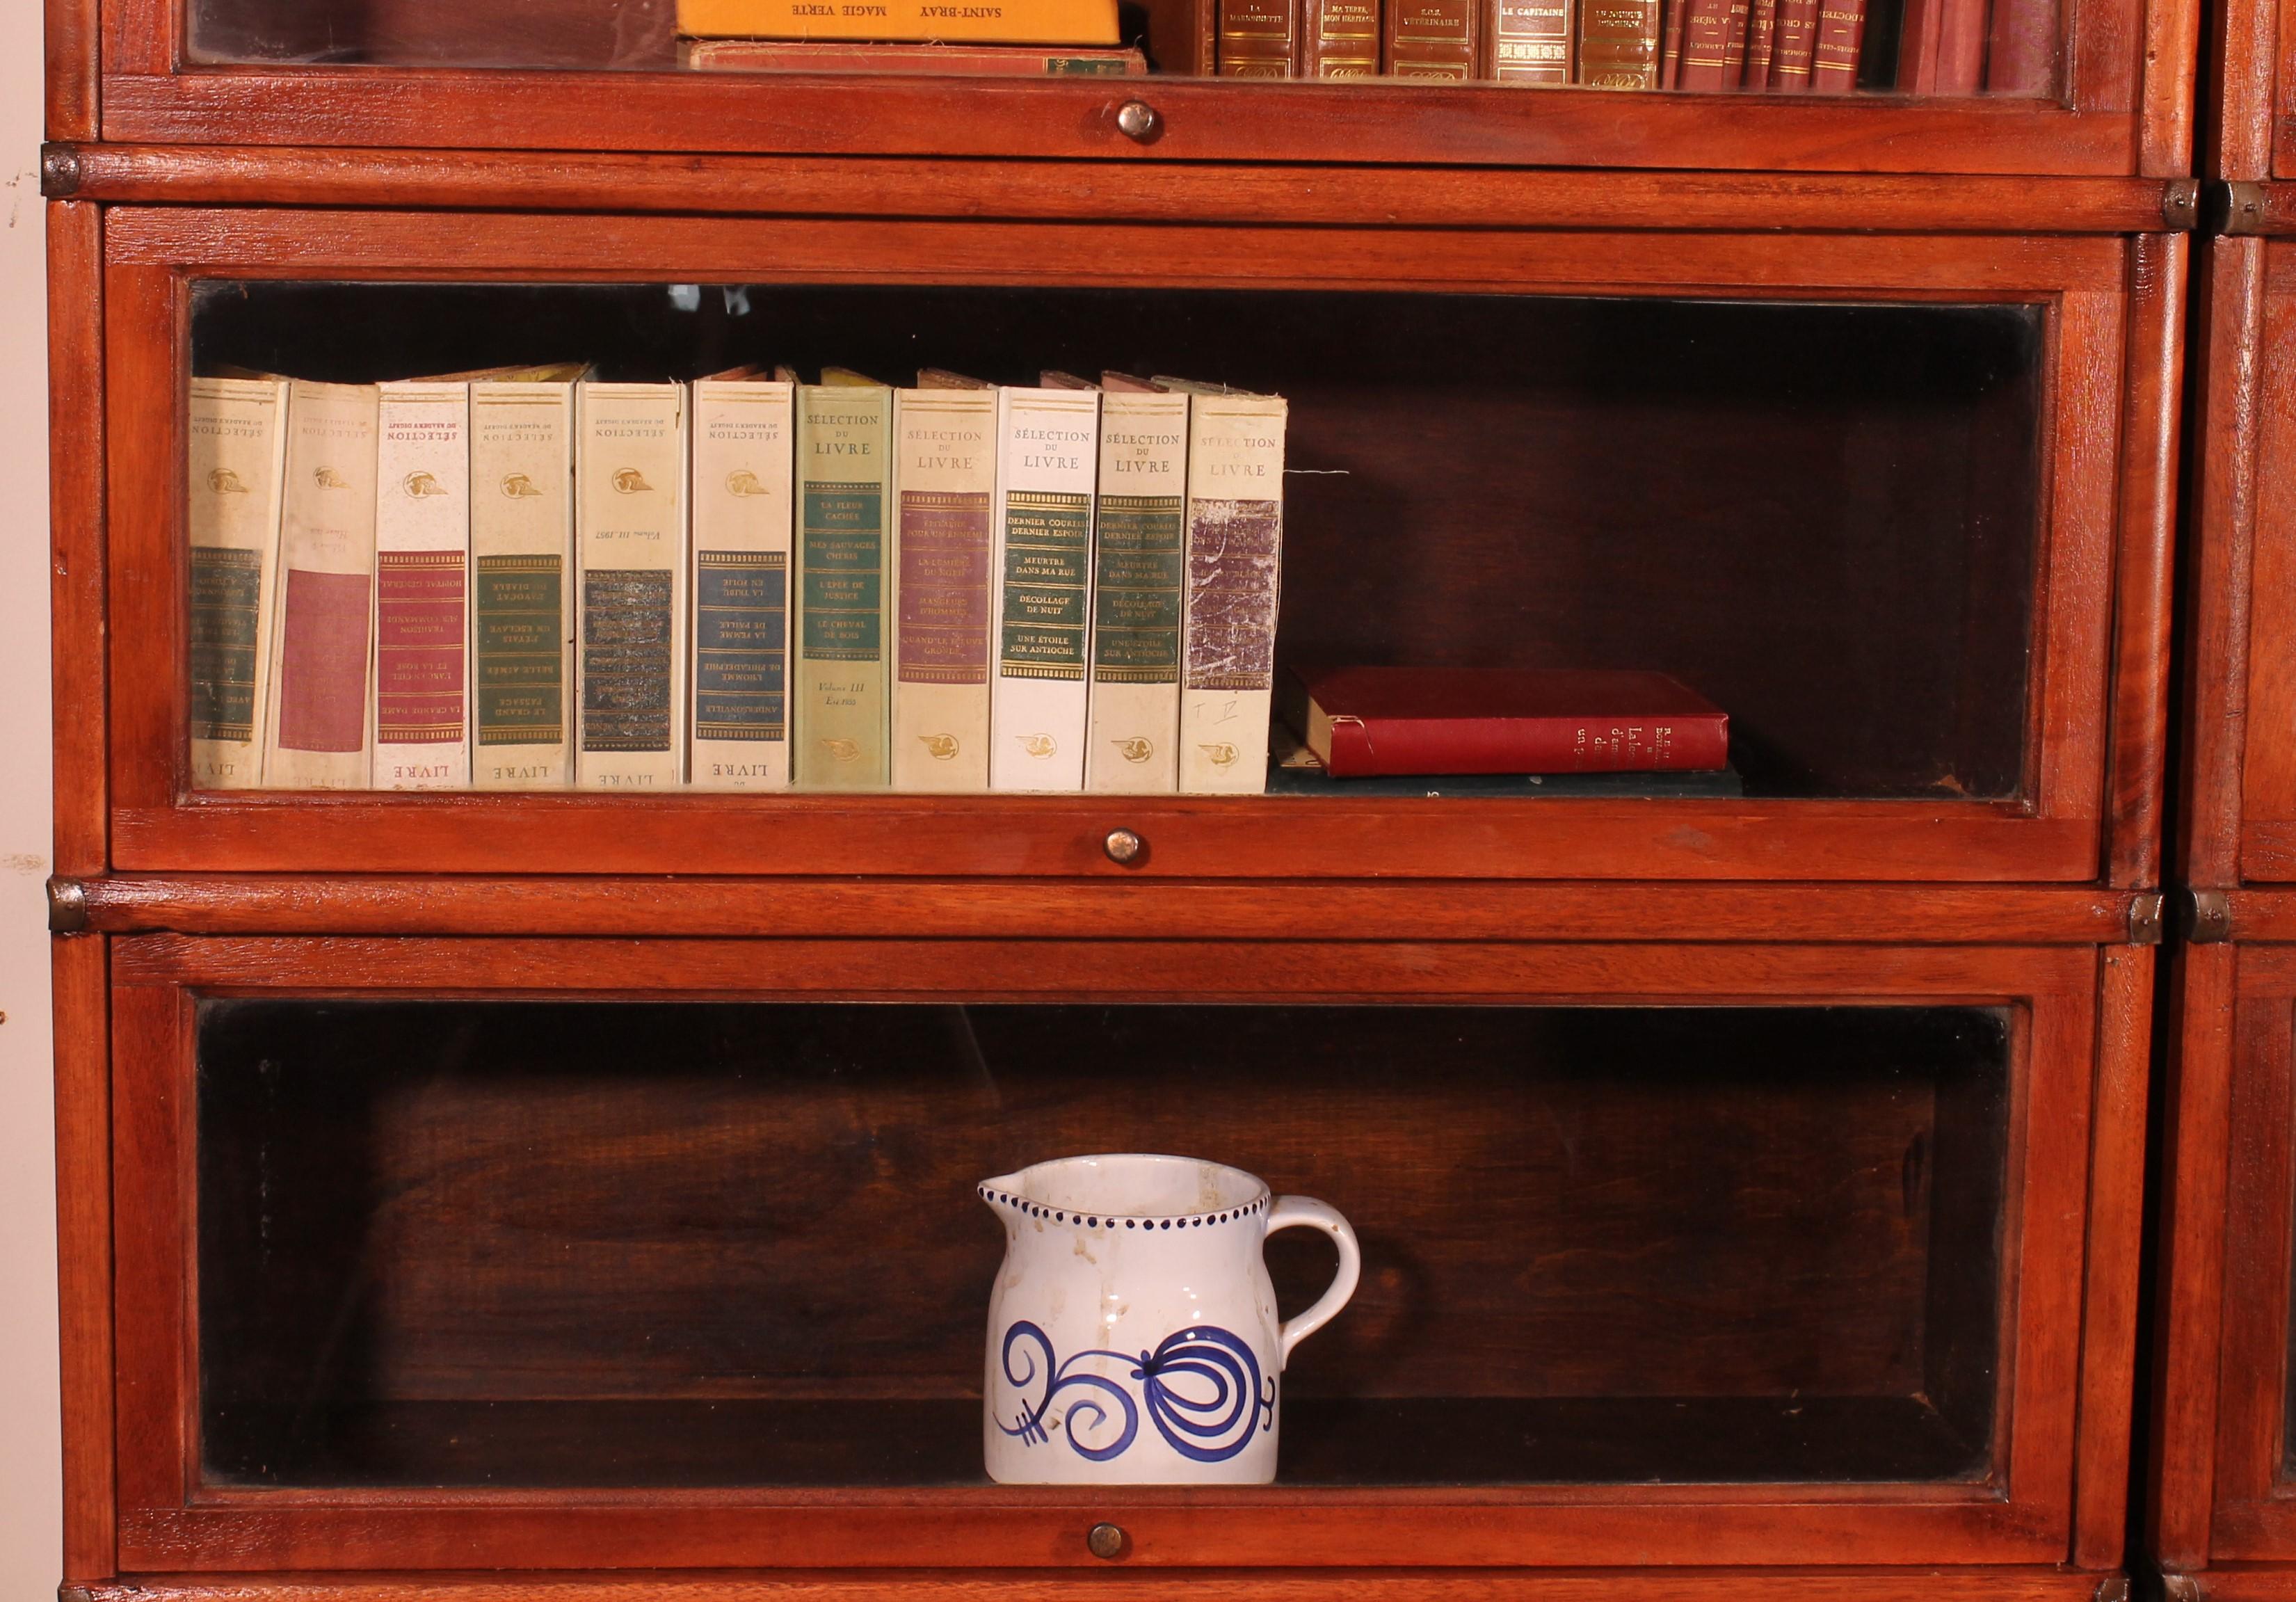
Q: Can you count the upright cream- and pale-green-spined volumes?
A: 11